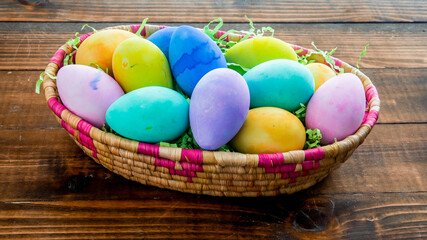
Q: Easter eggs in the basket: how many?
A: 12